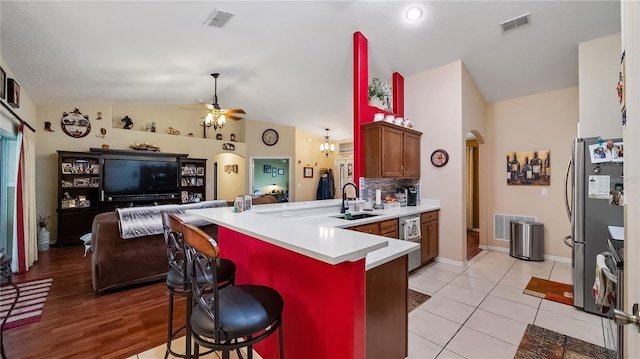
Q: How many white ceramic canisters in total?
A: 4